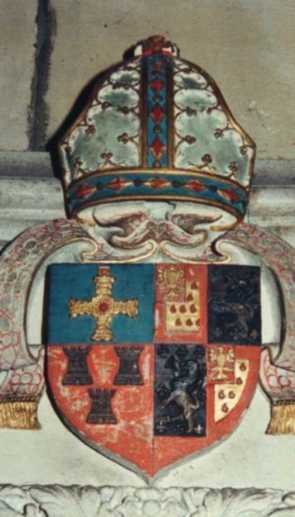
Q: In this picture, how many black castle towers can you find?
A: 3